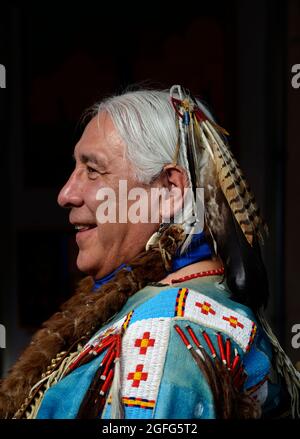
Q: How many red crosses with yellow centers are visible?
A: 4